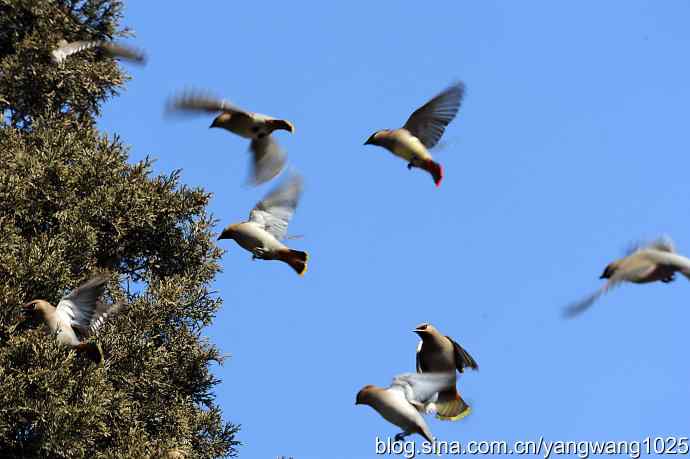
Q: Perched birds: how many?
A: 0